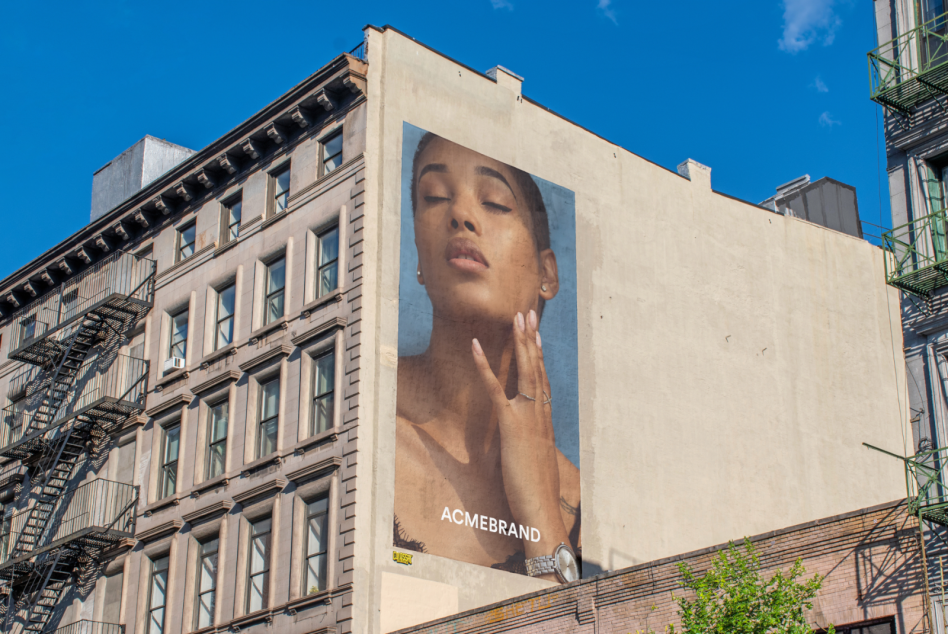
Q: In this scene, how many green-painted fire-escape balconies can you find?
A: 3